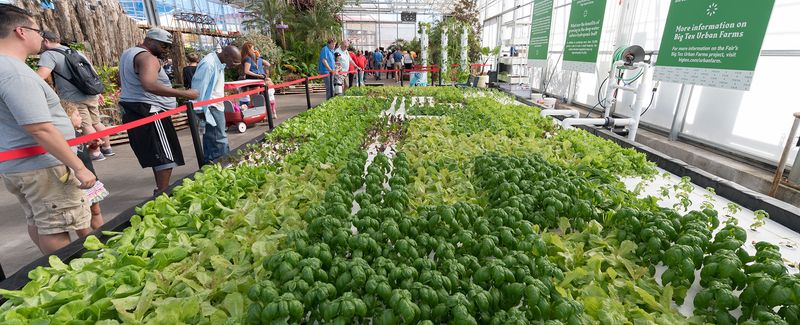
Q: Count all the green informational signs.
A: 3